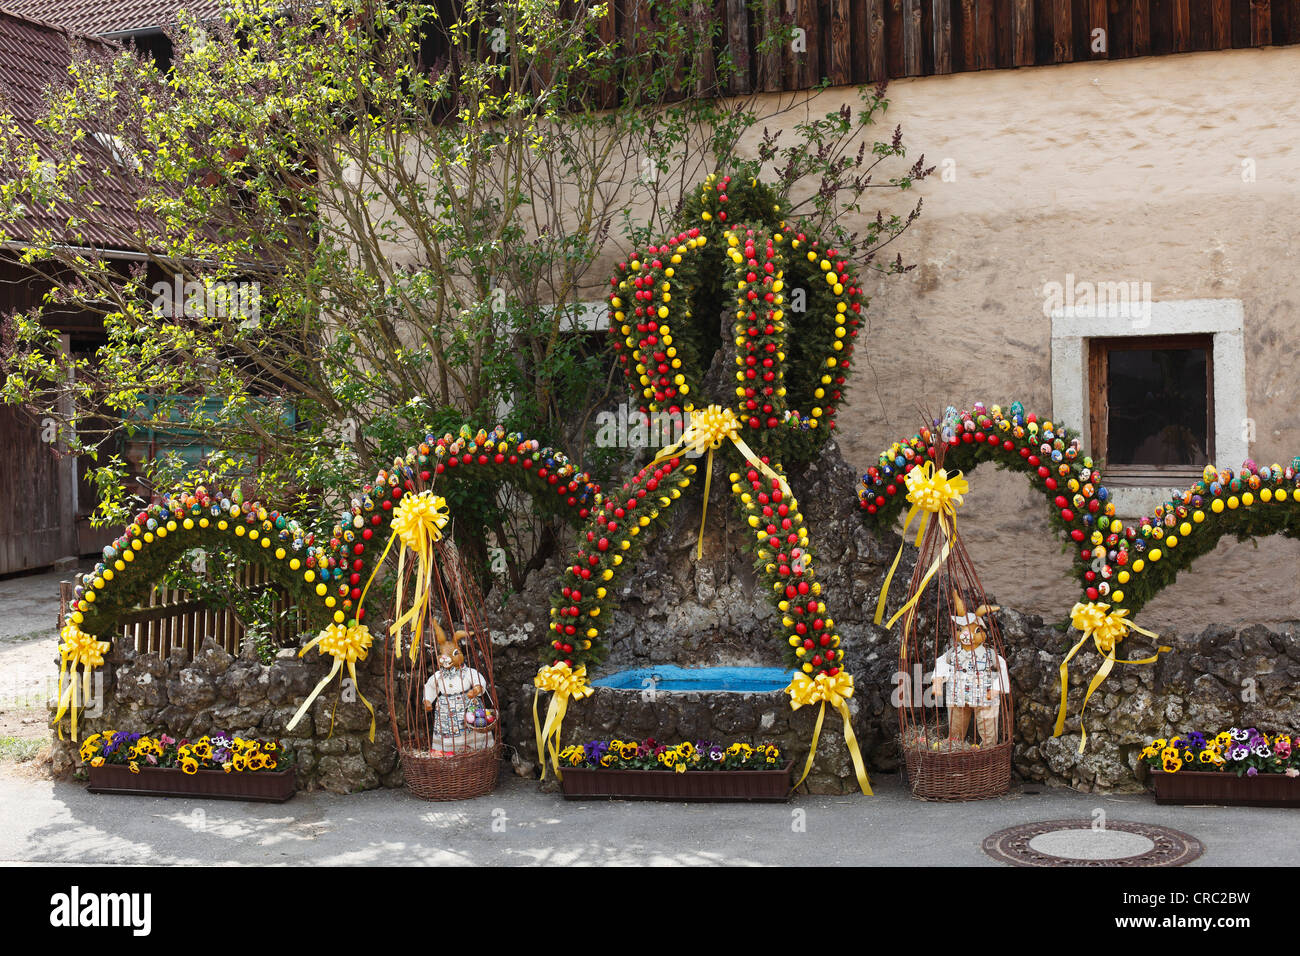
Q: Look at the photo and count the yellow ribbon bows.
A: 8